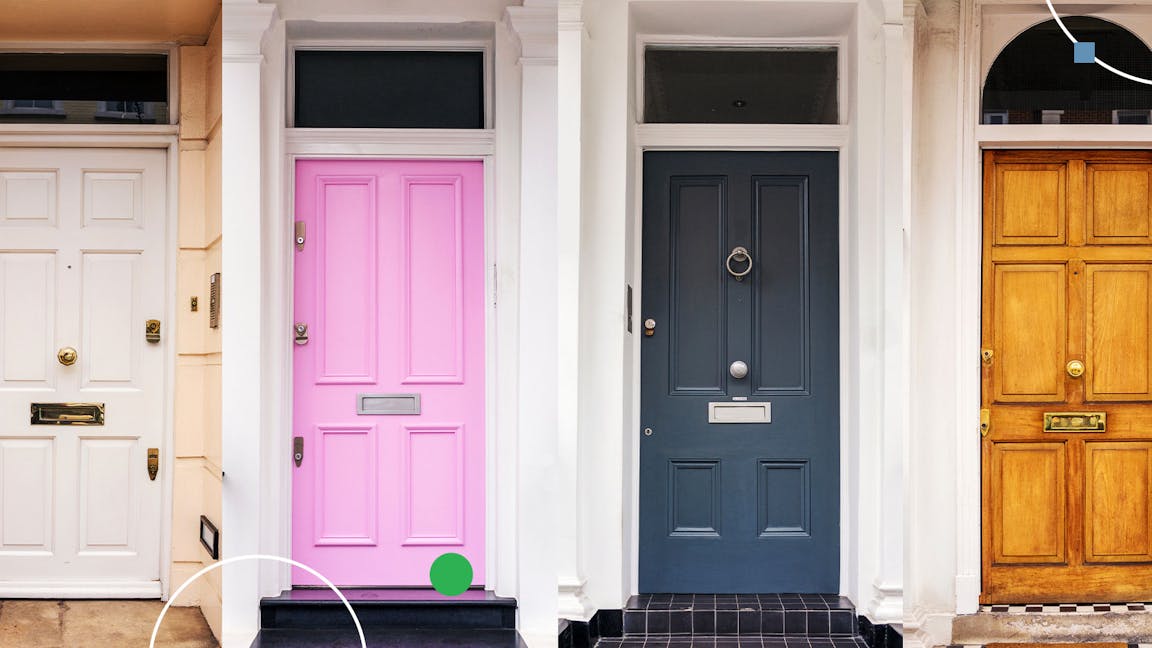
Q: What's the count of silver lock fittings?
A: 5